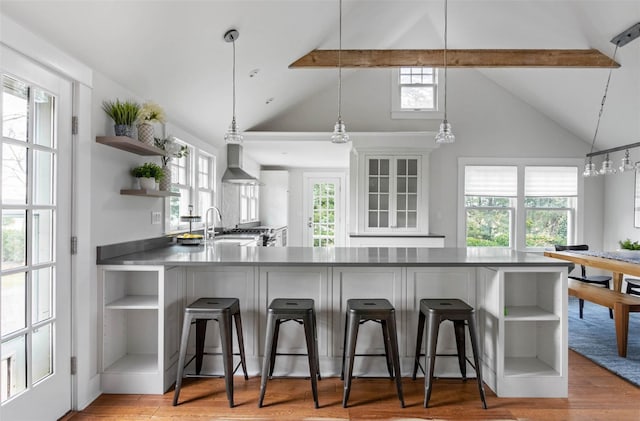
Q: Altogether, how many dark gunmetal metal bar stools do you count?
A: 4